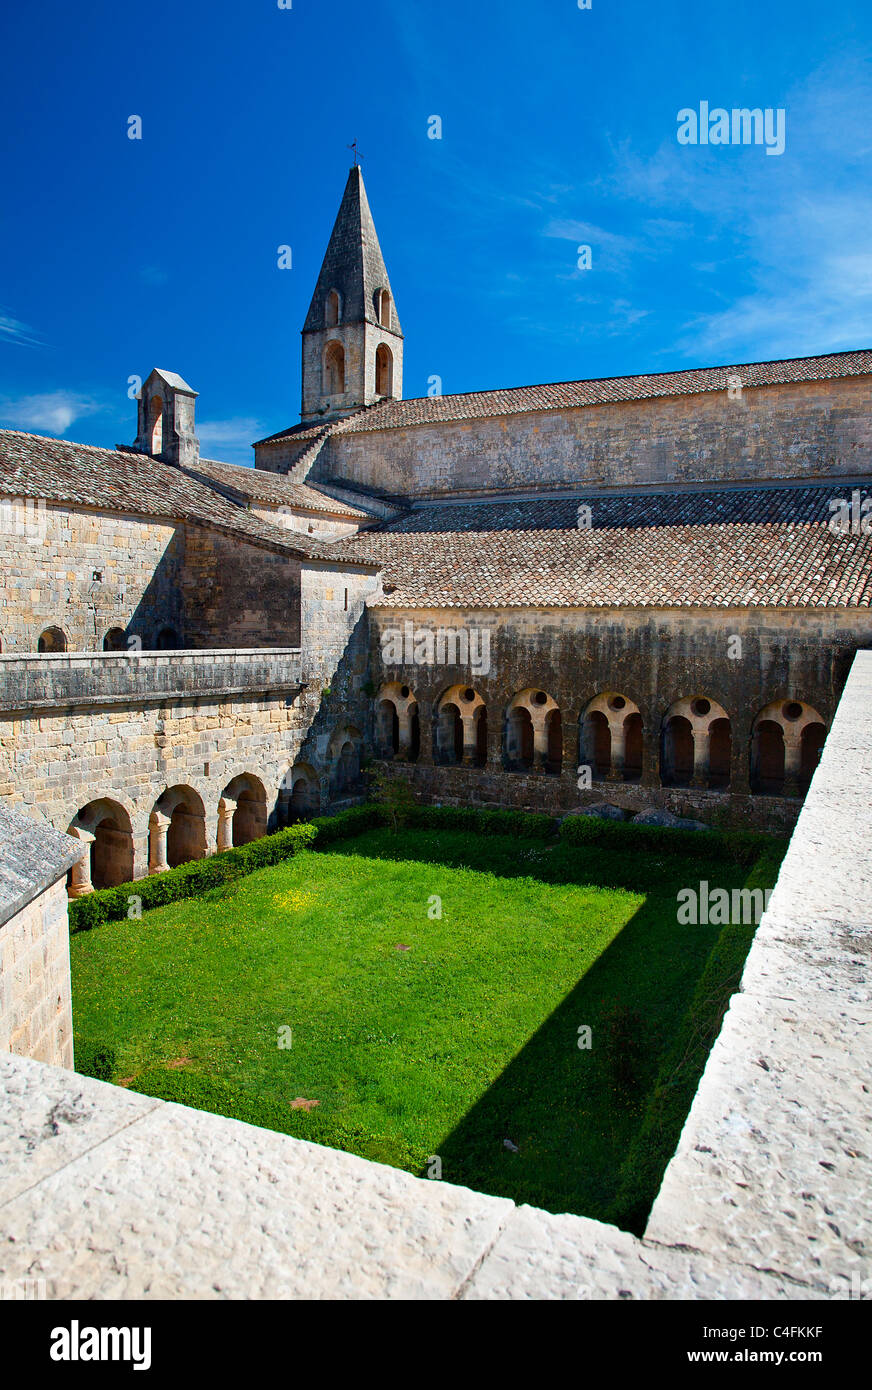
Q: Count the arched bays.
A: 11